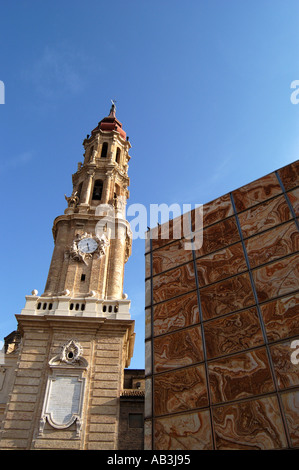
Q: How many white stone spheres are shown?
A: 4